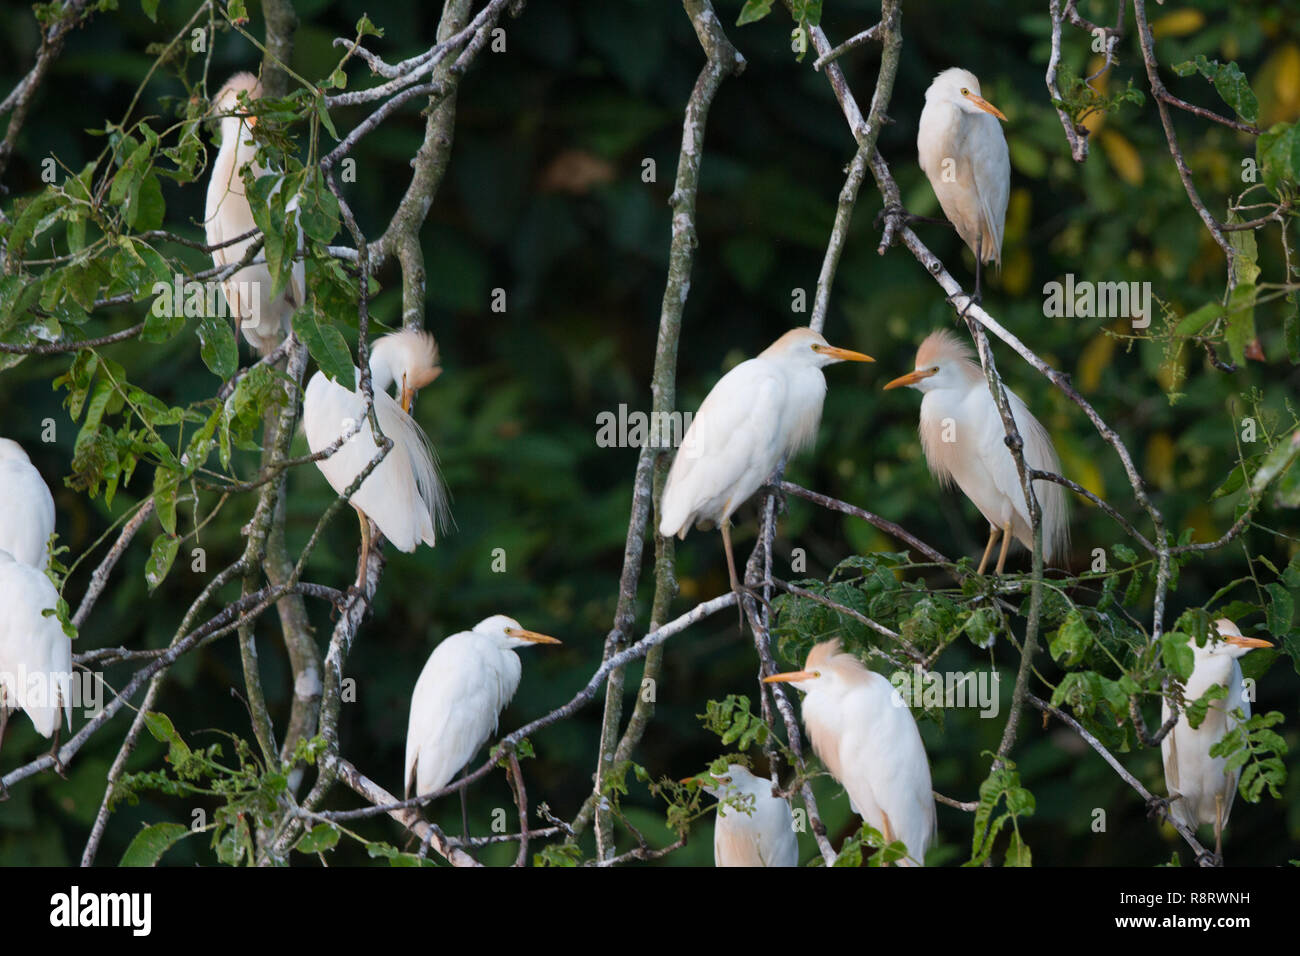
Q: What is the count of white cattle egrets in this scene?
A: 11